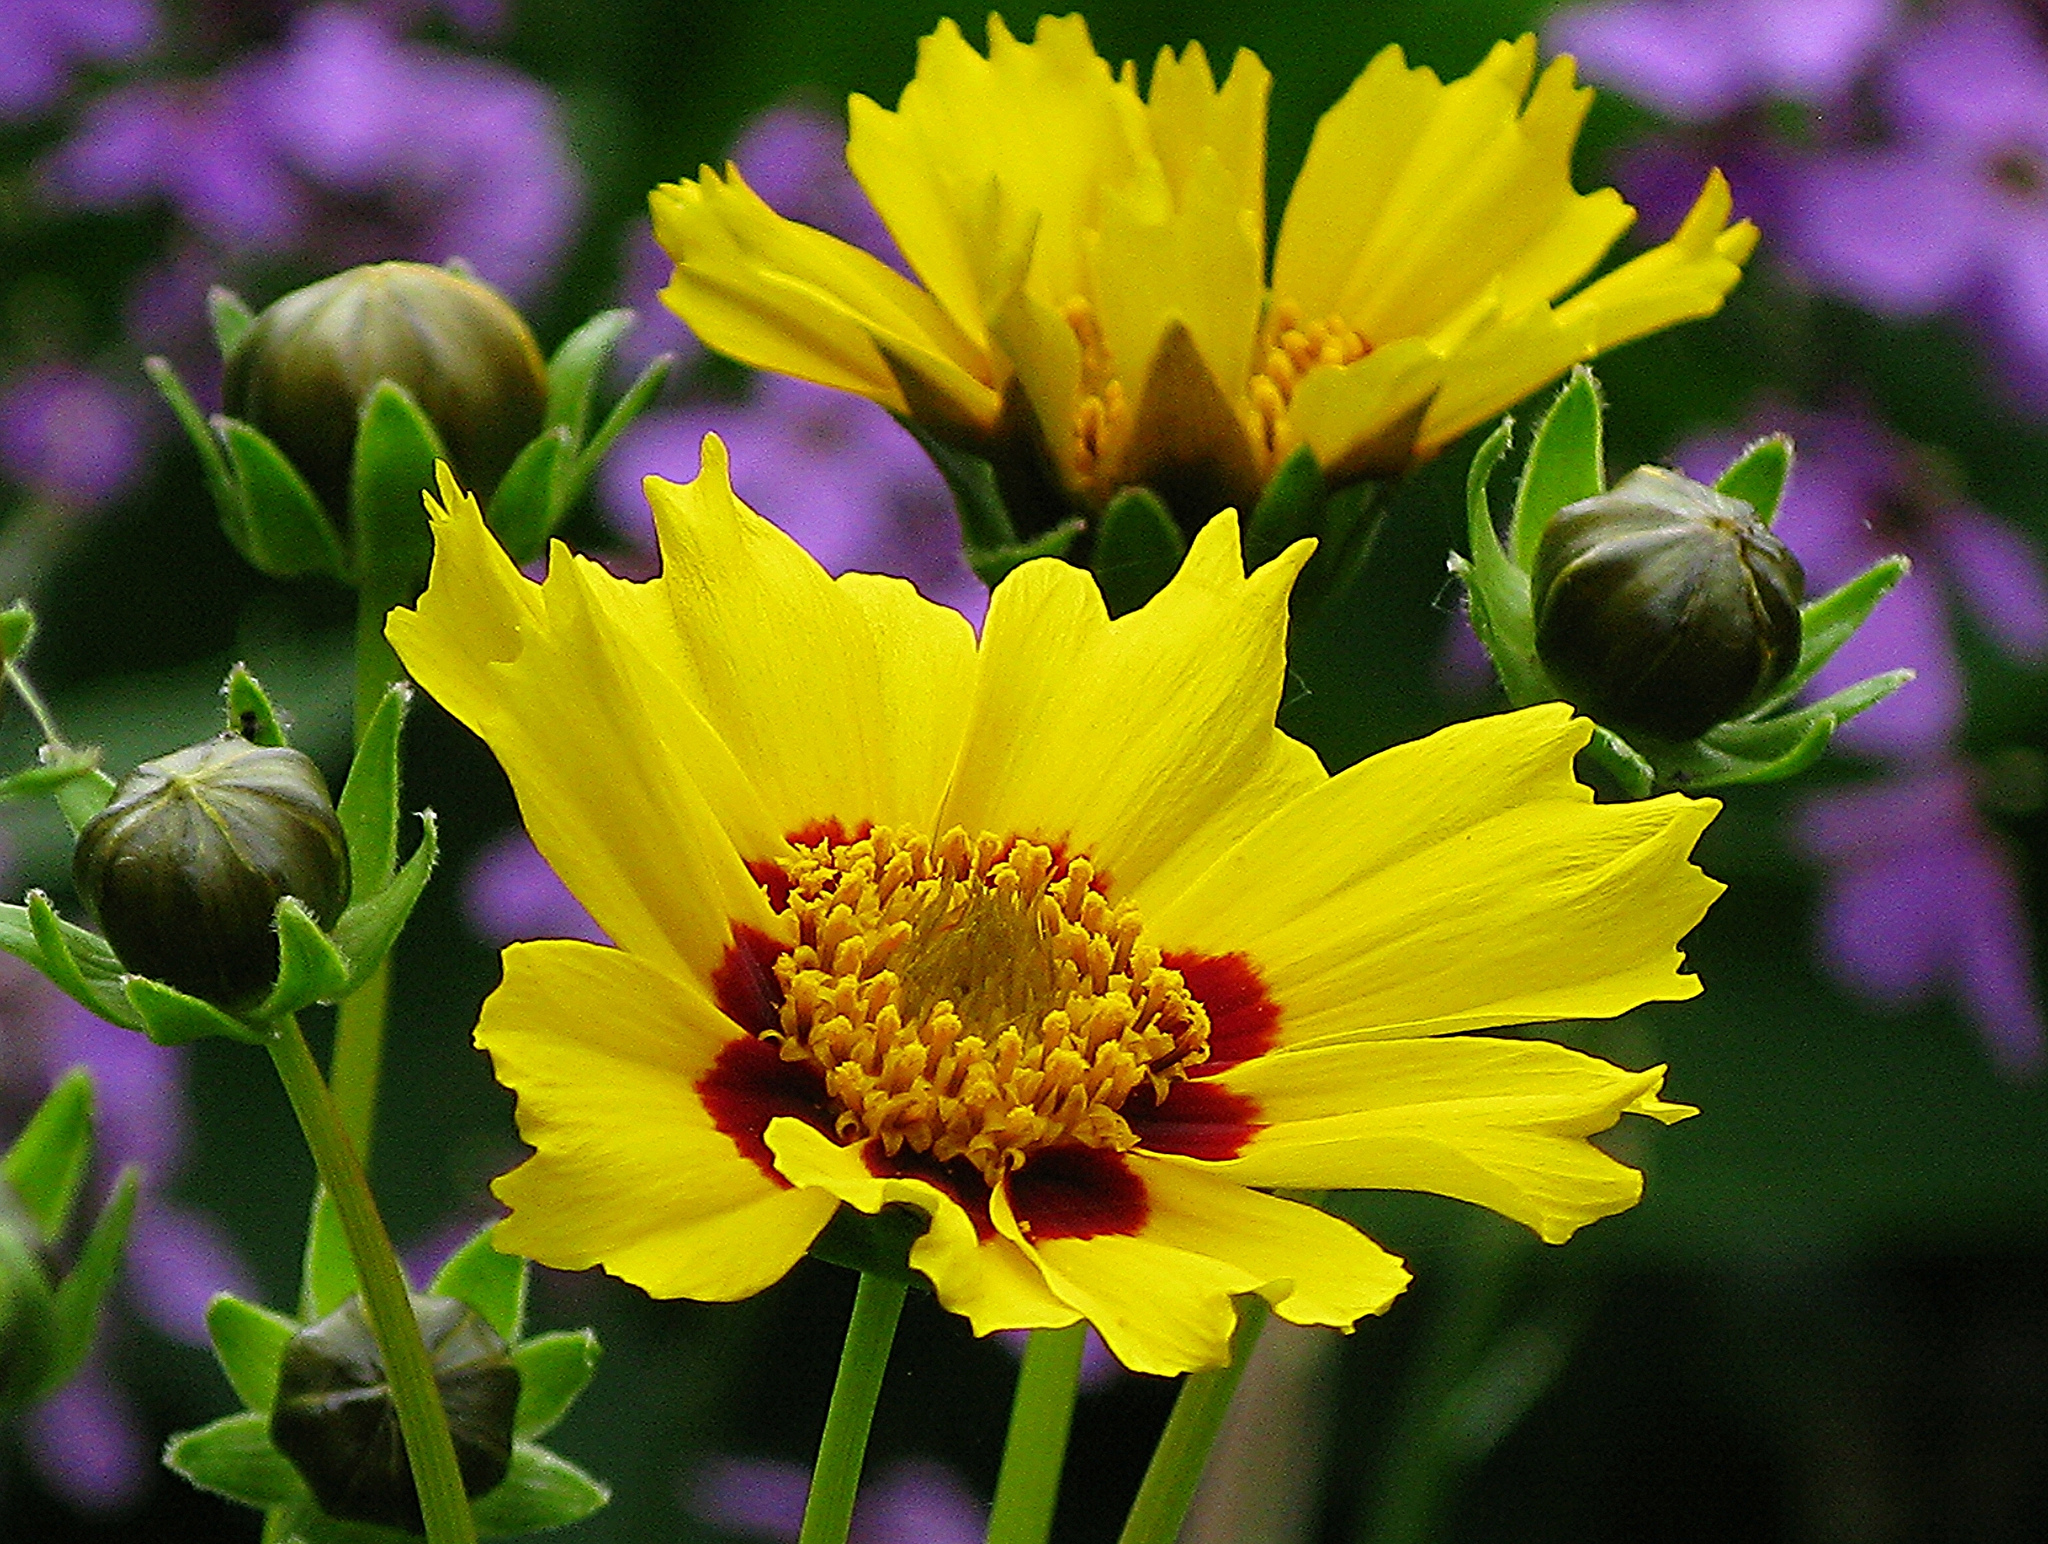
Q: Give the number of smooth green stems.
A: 5